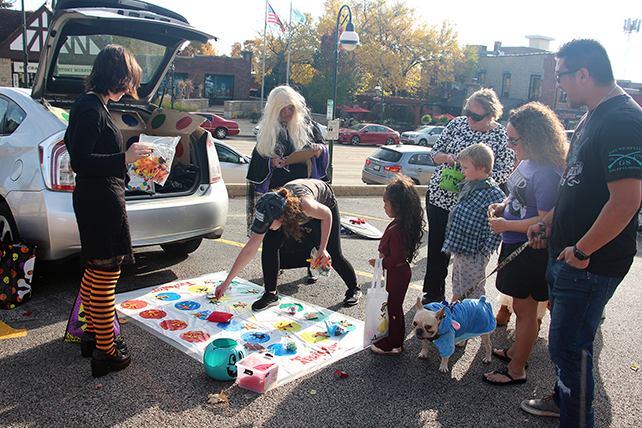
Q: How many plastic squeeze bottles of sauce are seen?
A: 0